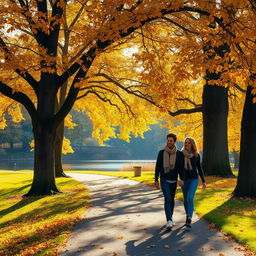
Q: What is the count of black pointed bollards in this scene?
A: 0